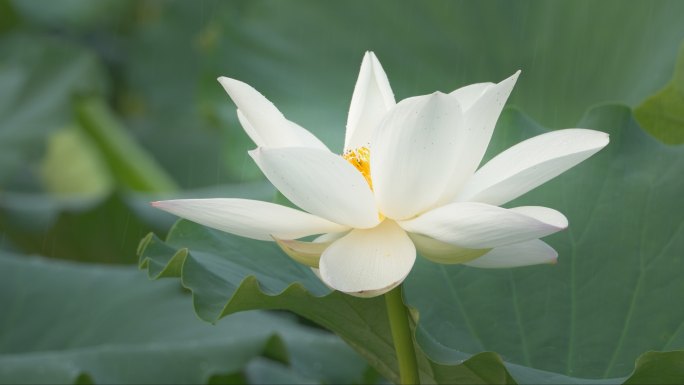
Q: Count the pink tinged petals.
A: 3